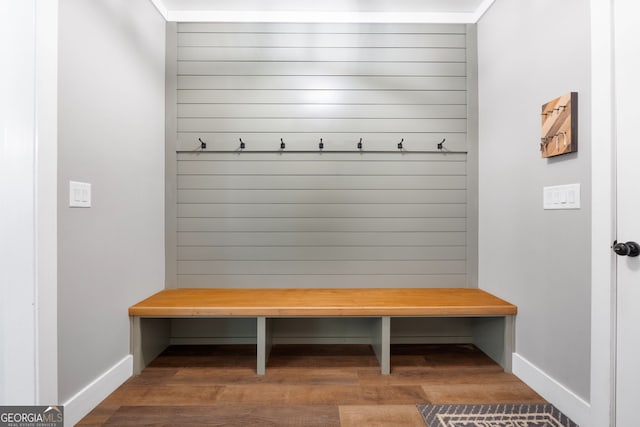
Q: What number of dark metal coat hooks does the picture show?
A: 7